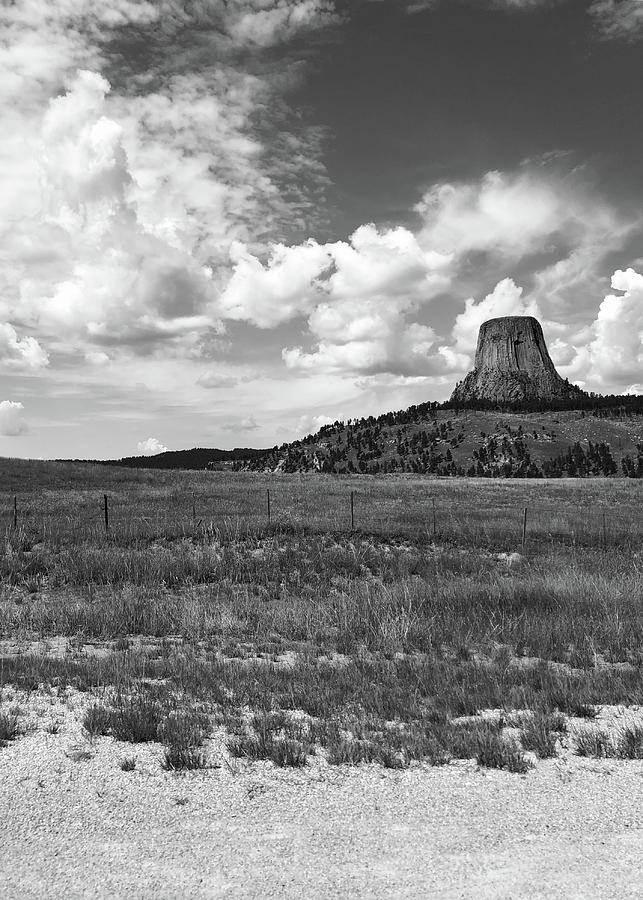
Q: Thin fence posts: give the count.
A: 8